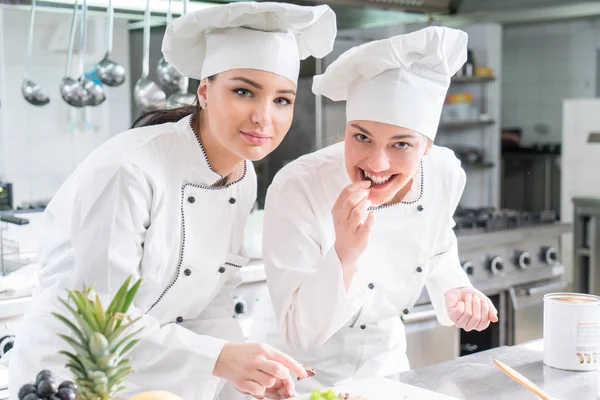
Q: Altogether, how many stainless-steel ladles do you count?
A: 7